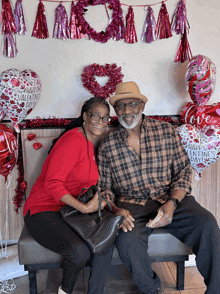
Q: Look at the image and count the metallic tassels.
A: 12